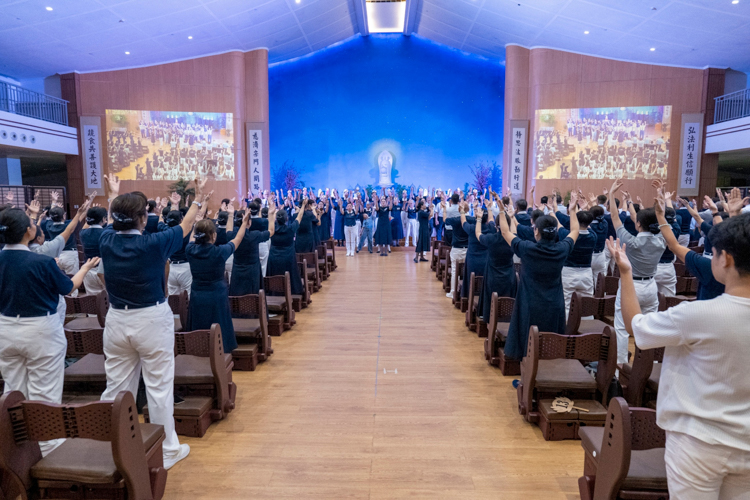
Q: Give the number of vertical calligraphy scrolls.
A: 4